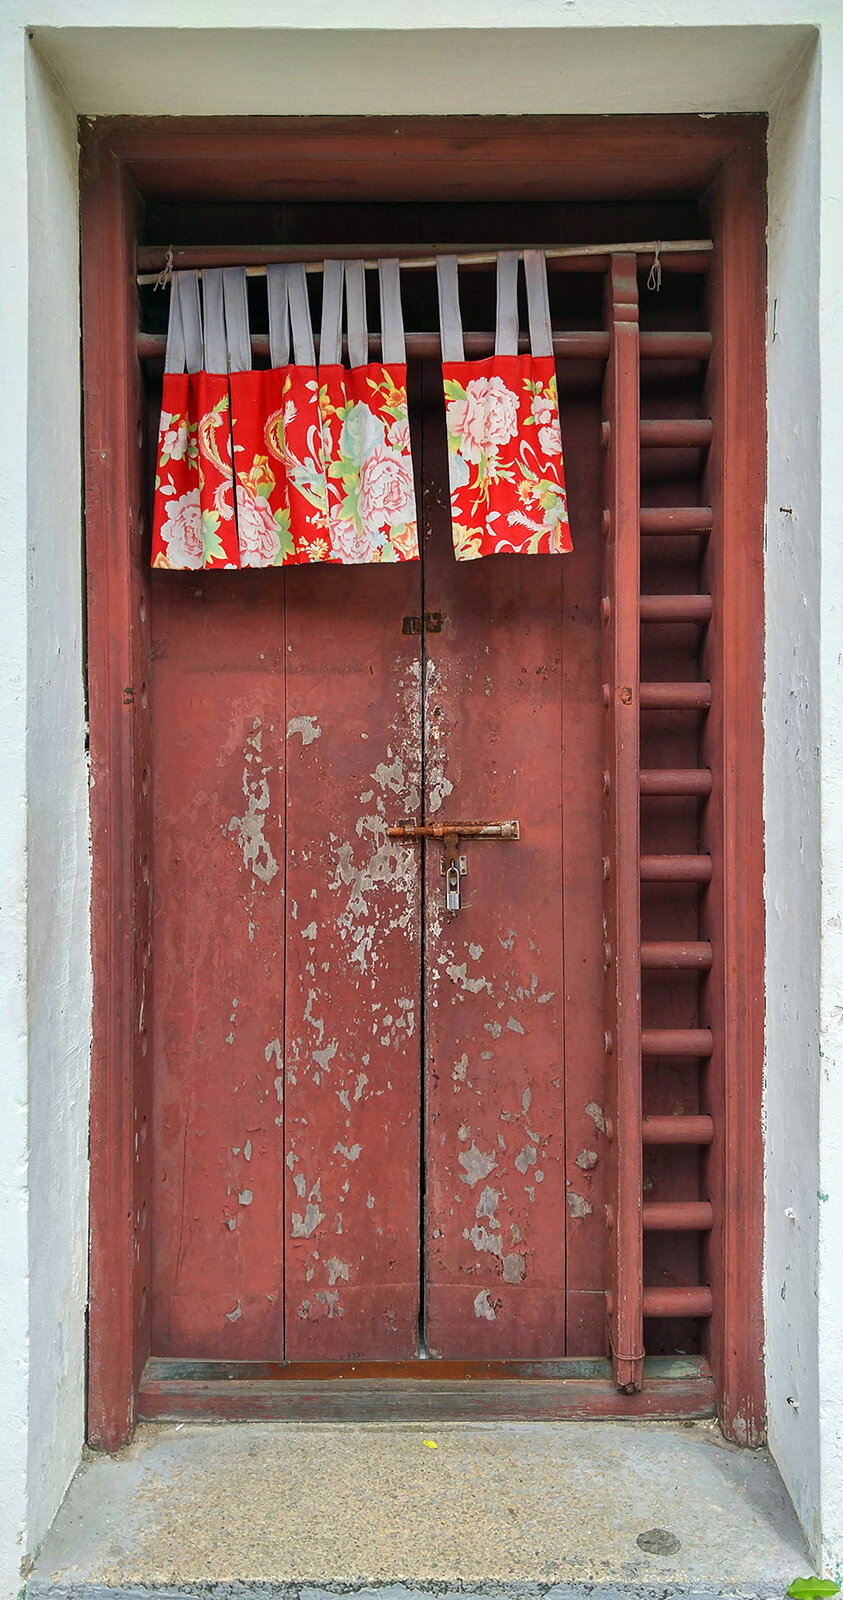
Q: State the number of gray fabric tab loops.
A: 12